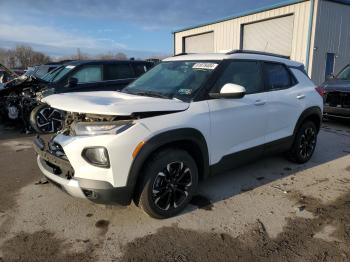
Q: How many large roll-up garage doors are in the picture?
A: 2